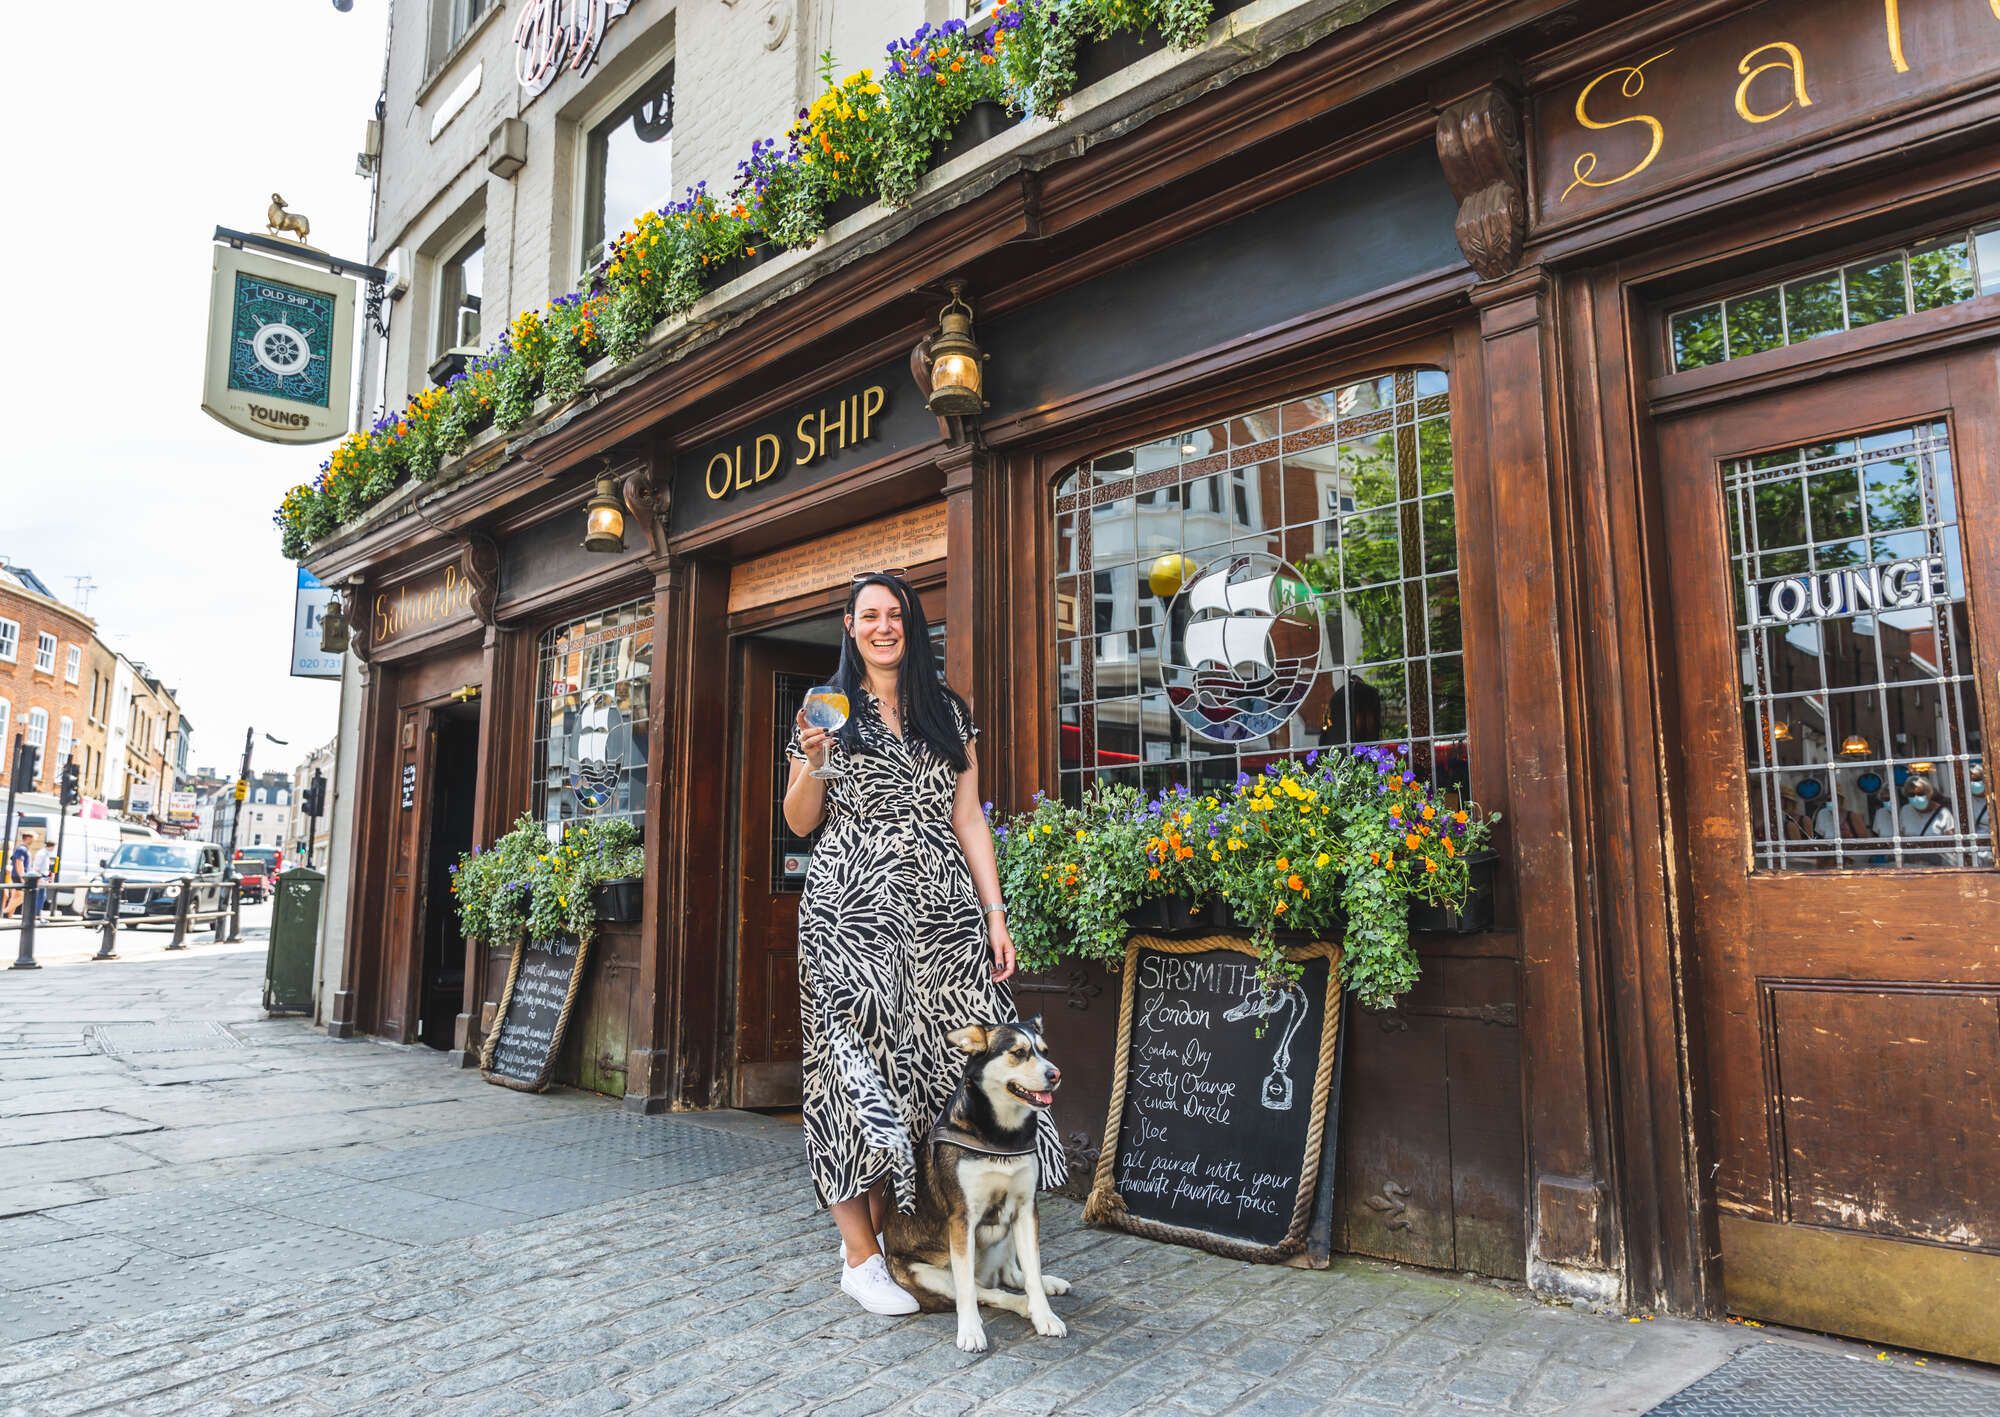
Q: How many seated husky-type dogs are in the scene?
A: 1